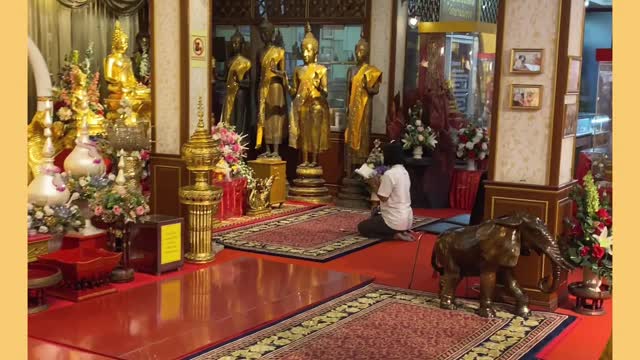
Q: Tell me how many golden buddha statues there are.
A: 5